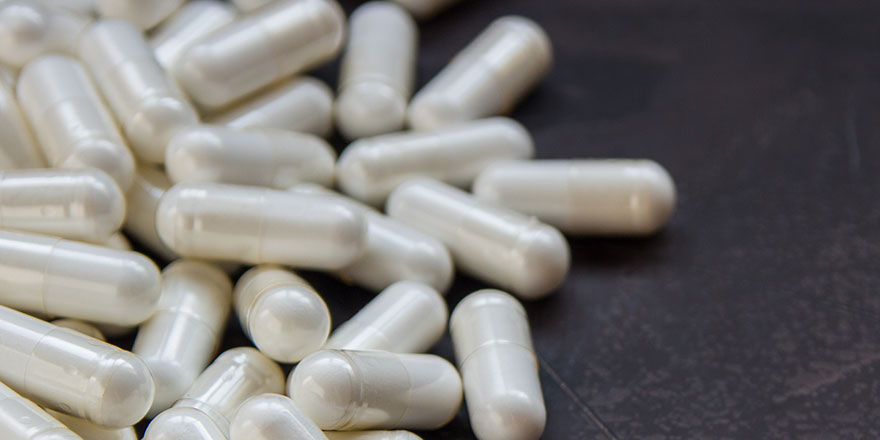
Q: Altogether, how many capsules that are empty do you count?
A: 0